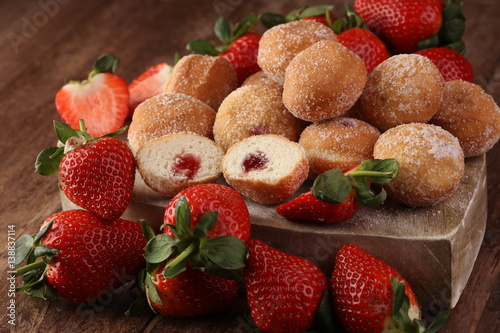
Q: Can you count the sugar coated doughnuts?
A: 12